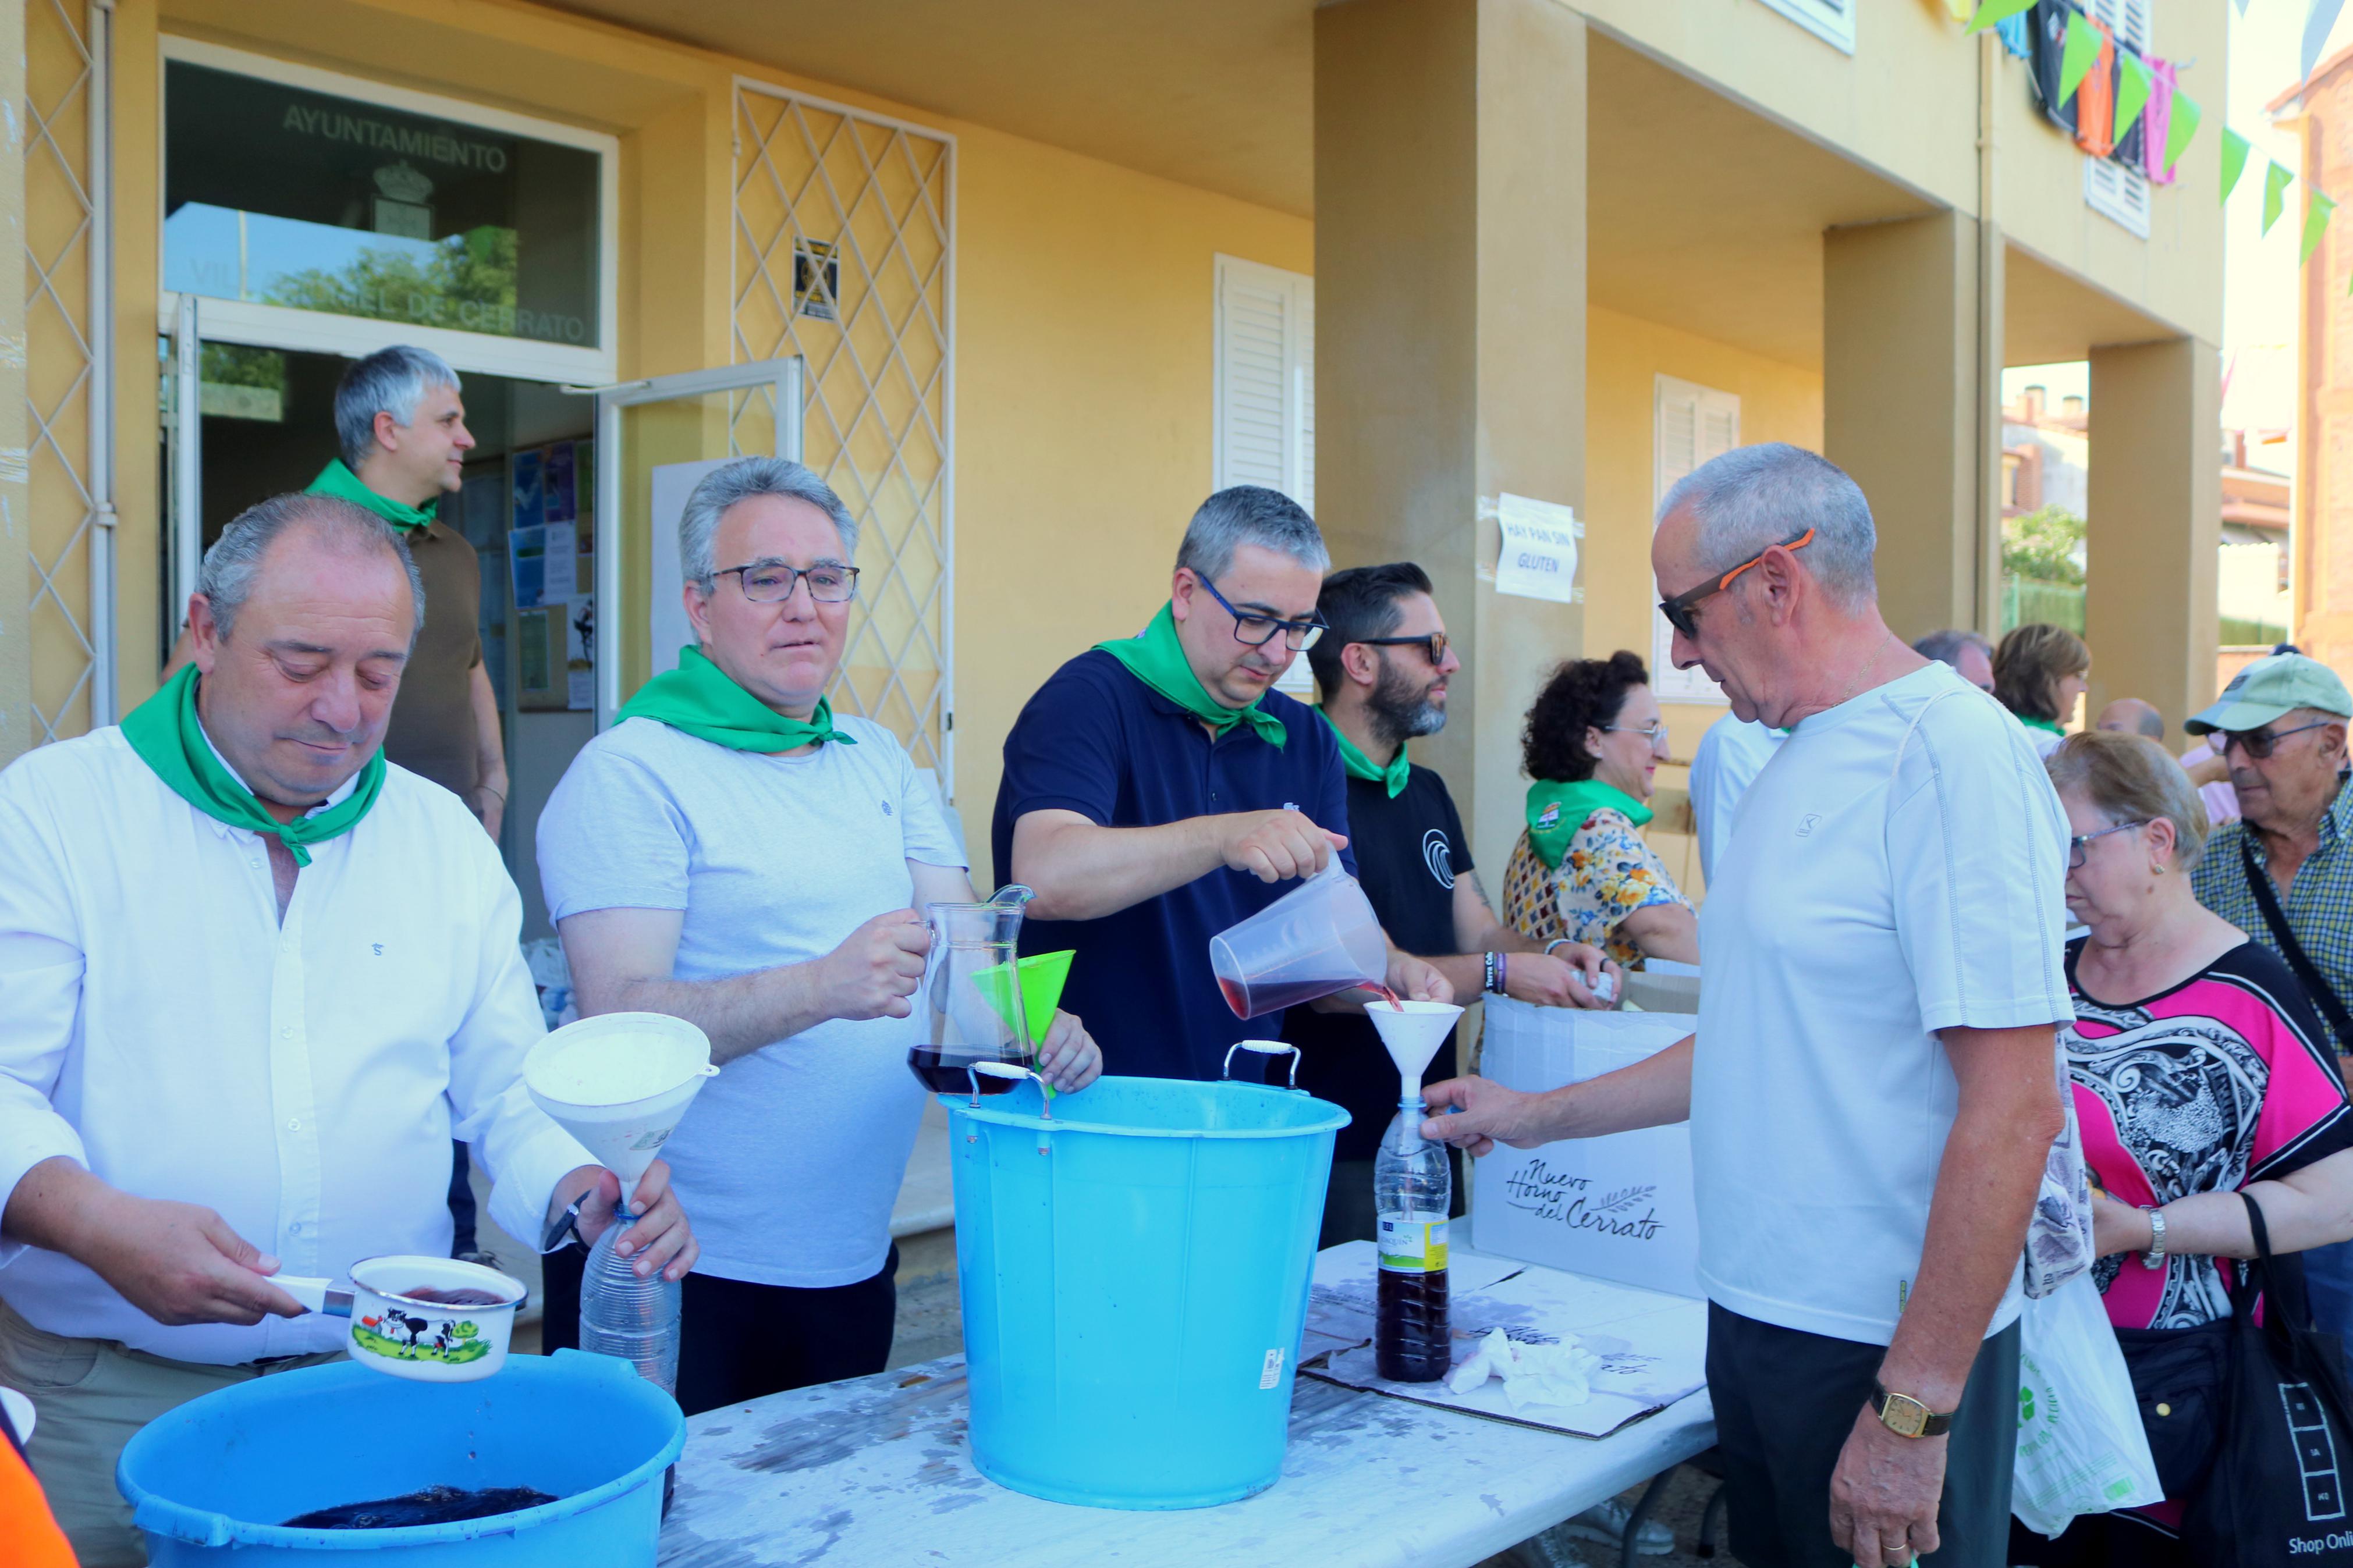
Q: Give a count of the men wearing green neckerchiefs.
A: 5